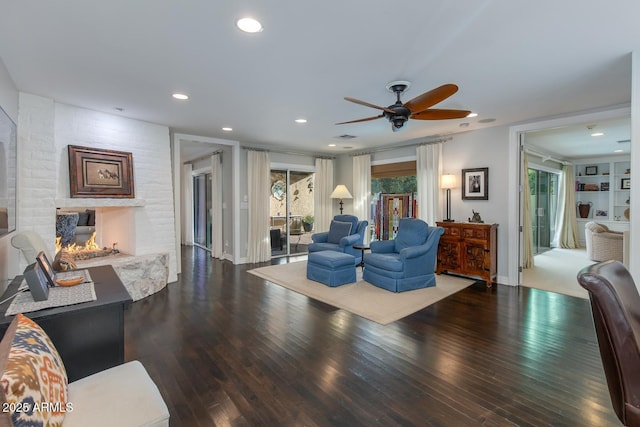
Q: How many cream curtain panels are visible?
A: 8